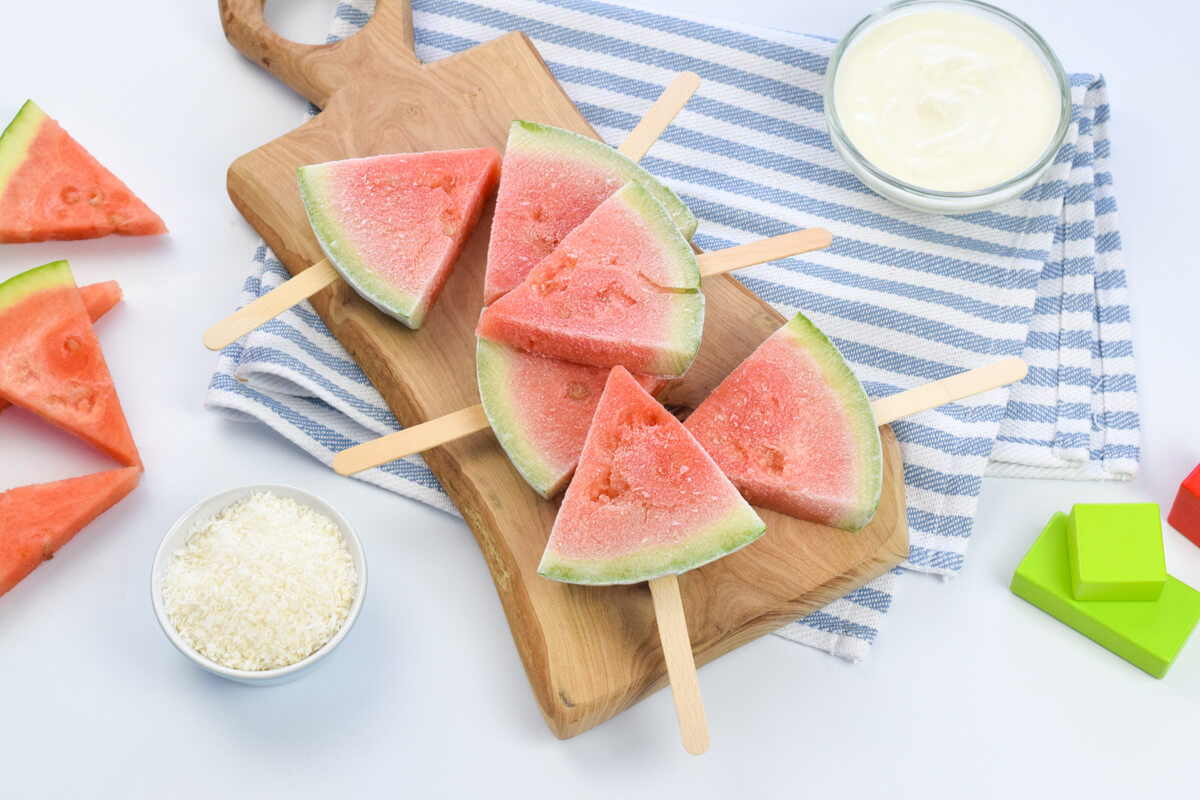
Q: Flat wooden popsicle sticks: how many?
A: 6